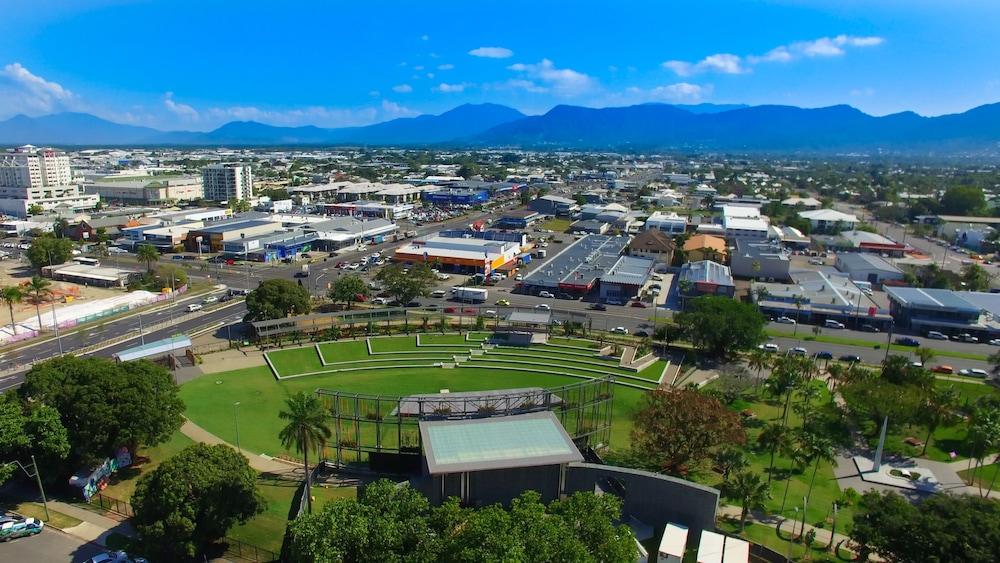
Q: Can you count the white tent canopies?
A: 3